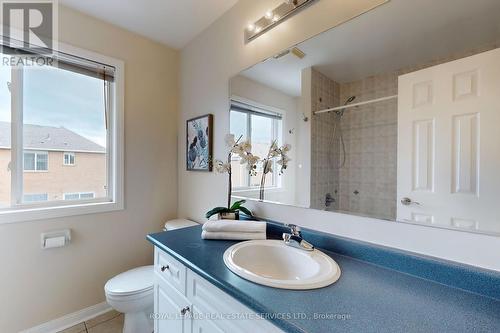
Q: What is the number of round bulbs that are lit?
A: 2